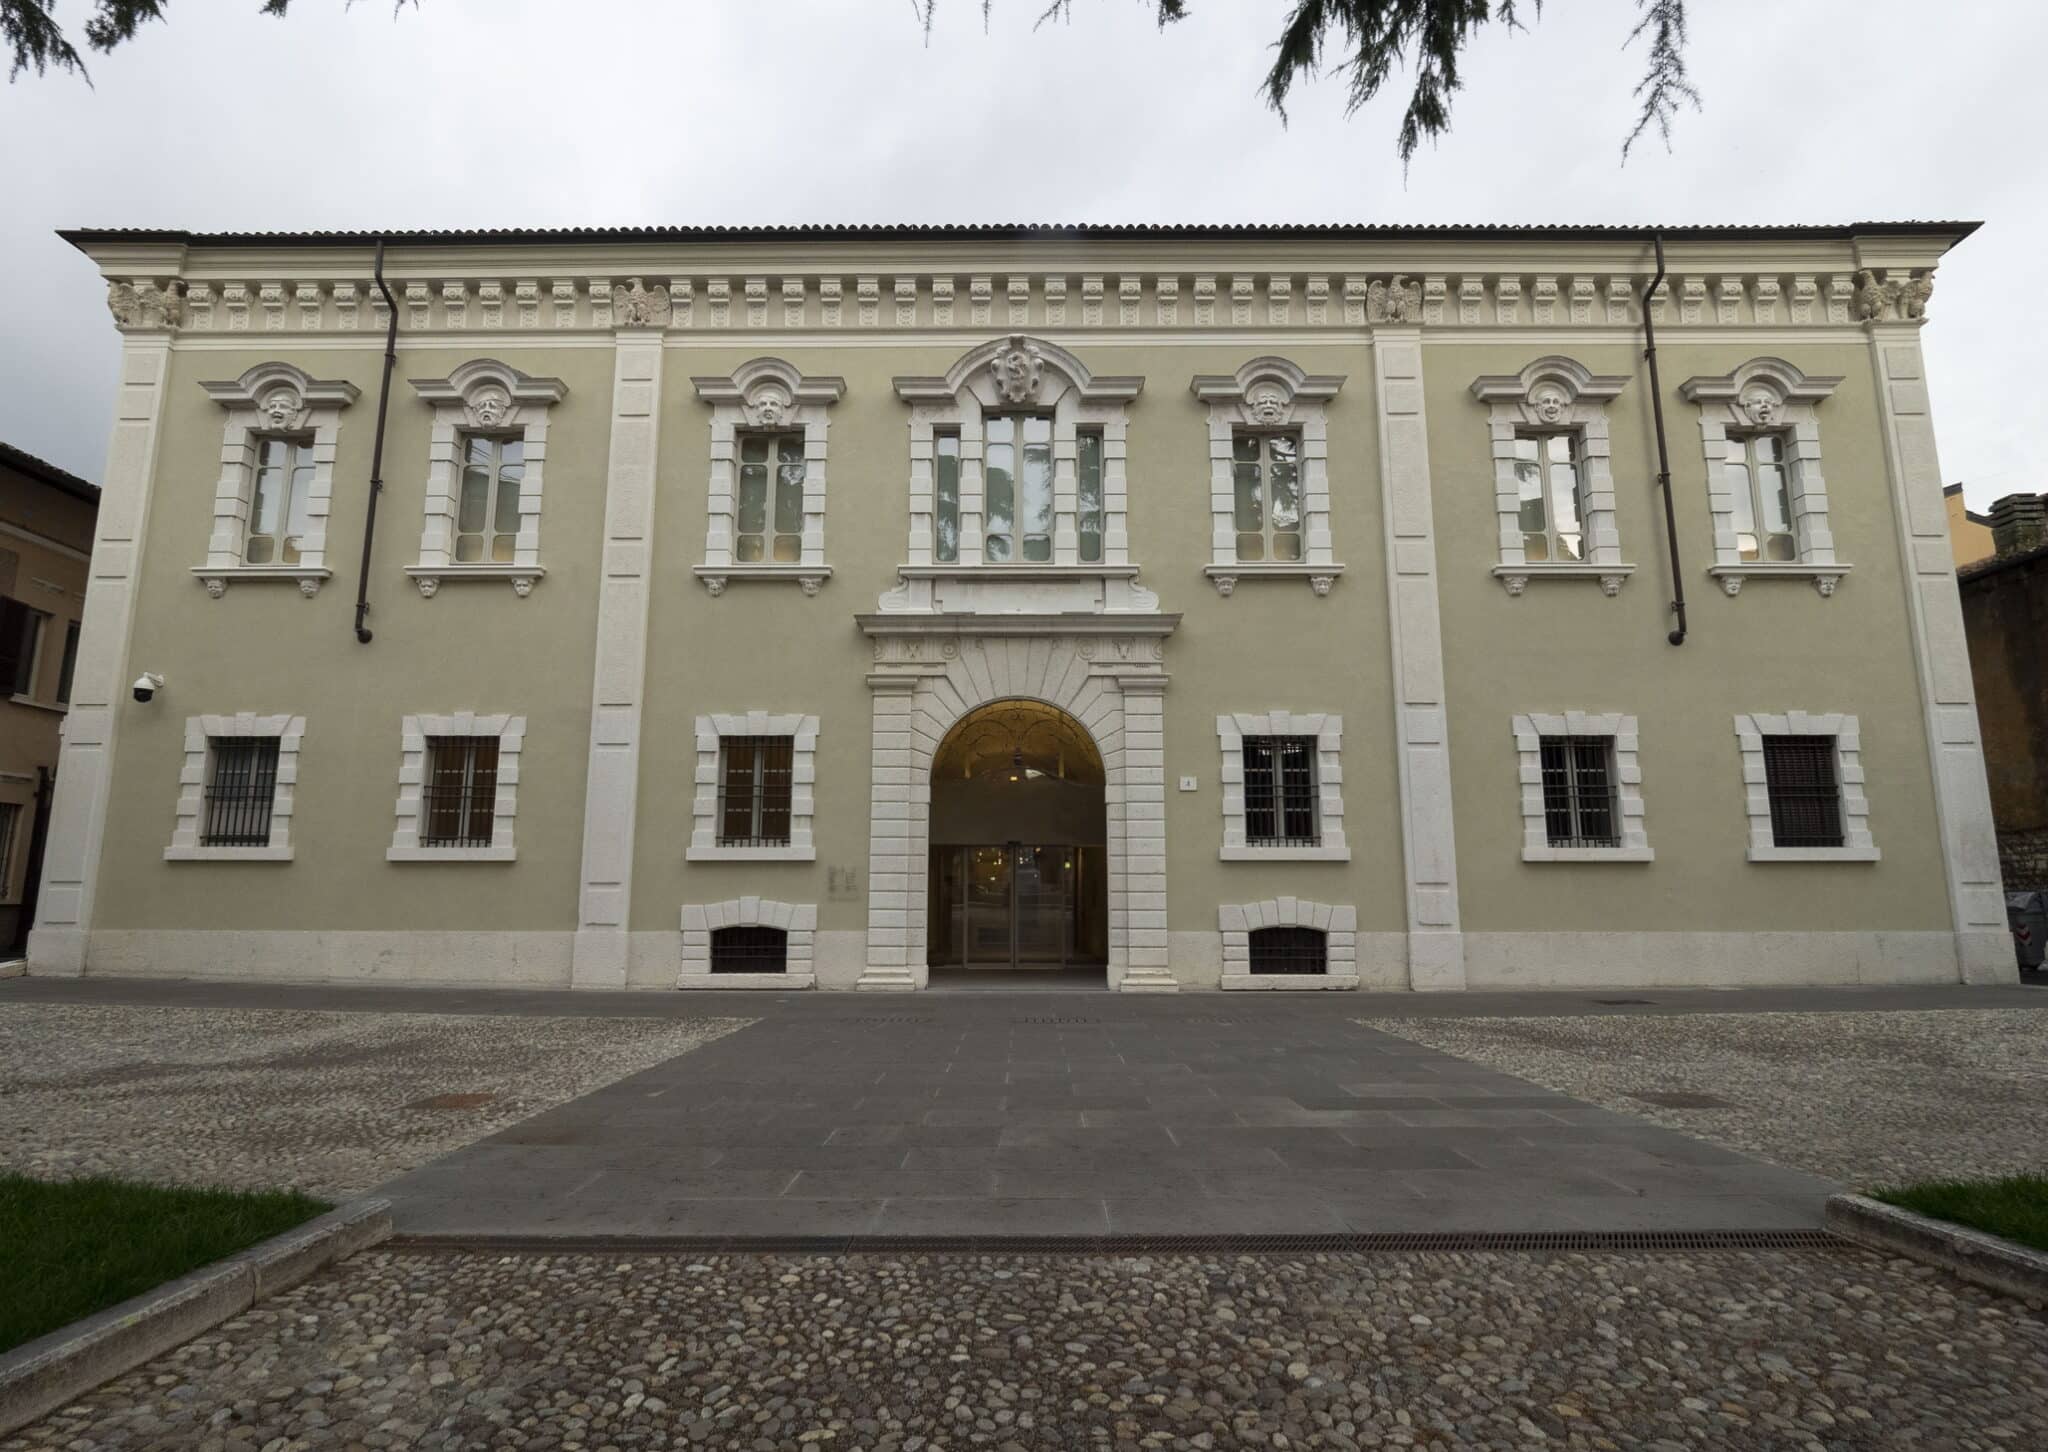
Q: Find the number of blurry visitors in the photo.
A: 0